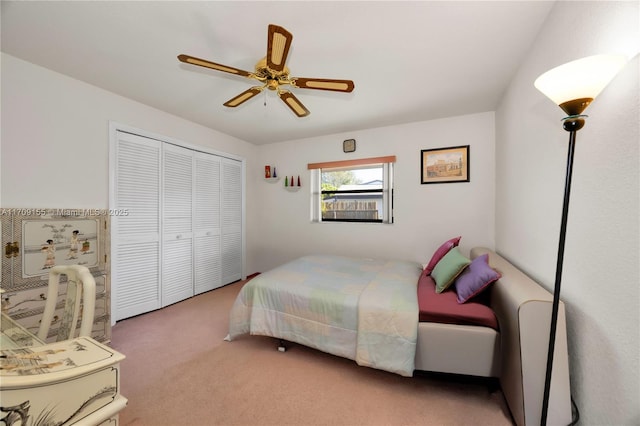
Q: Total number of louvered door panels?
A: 4